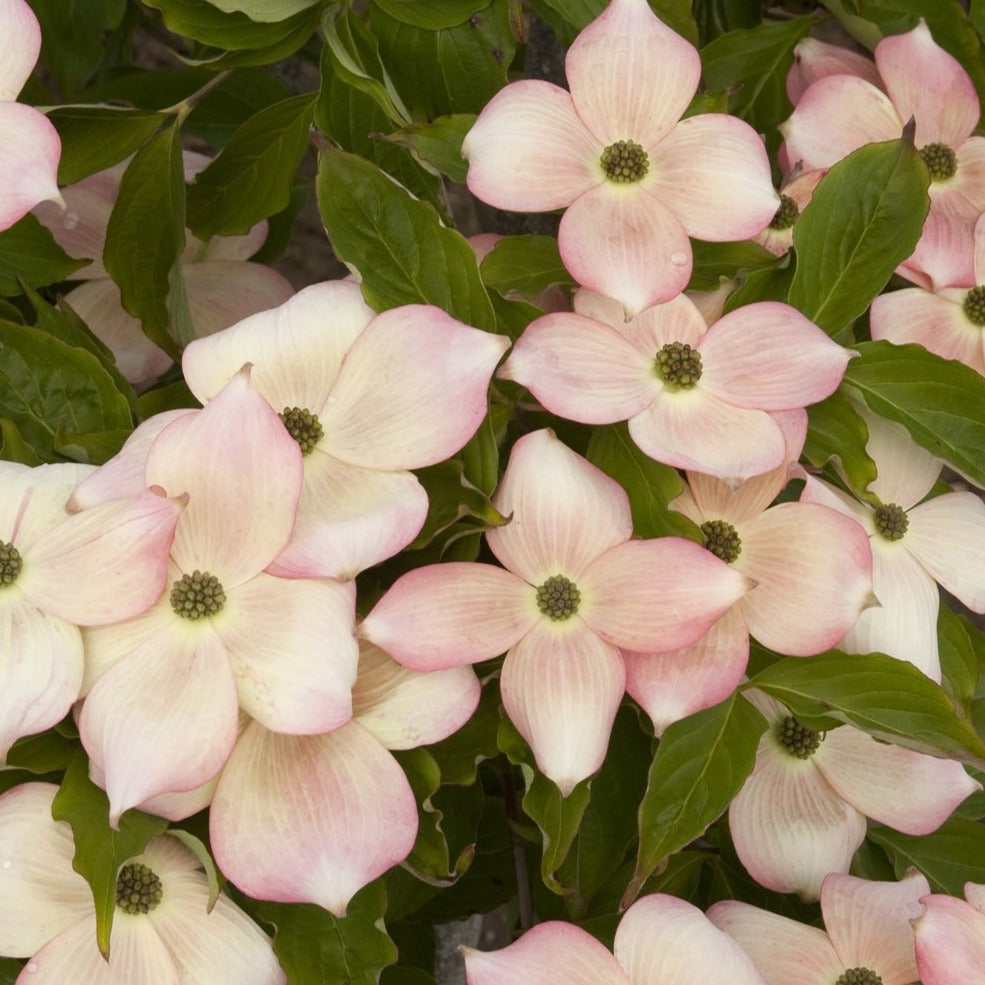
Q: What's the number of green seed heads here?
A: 14